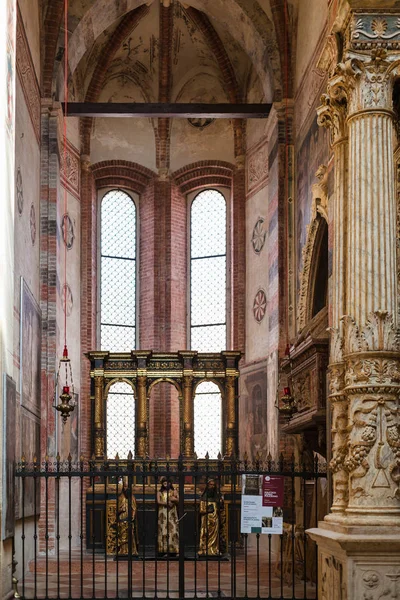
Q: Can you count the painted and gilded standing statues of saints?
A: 3